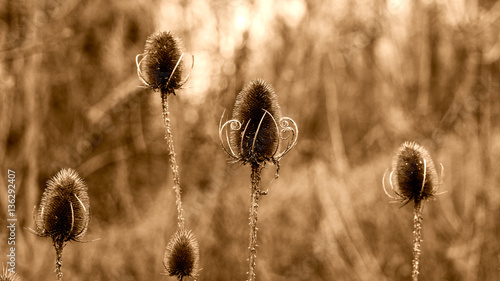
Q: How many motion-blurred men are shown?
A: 0